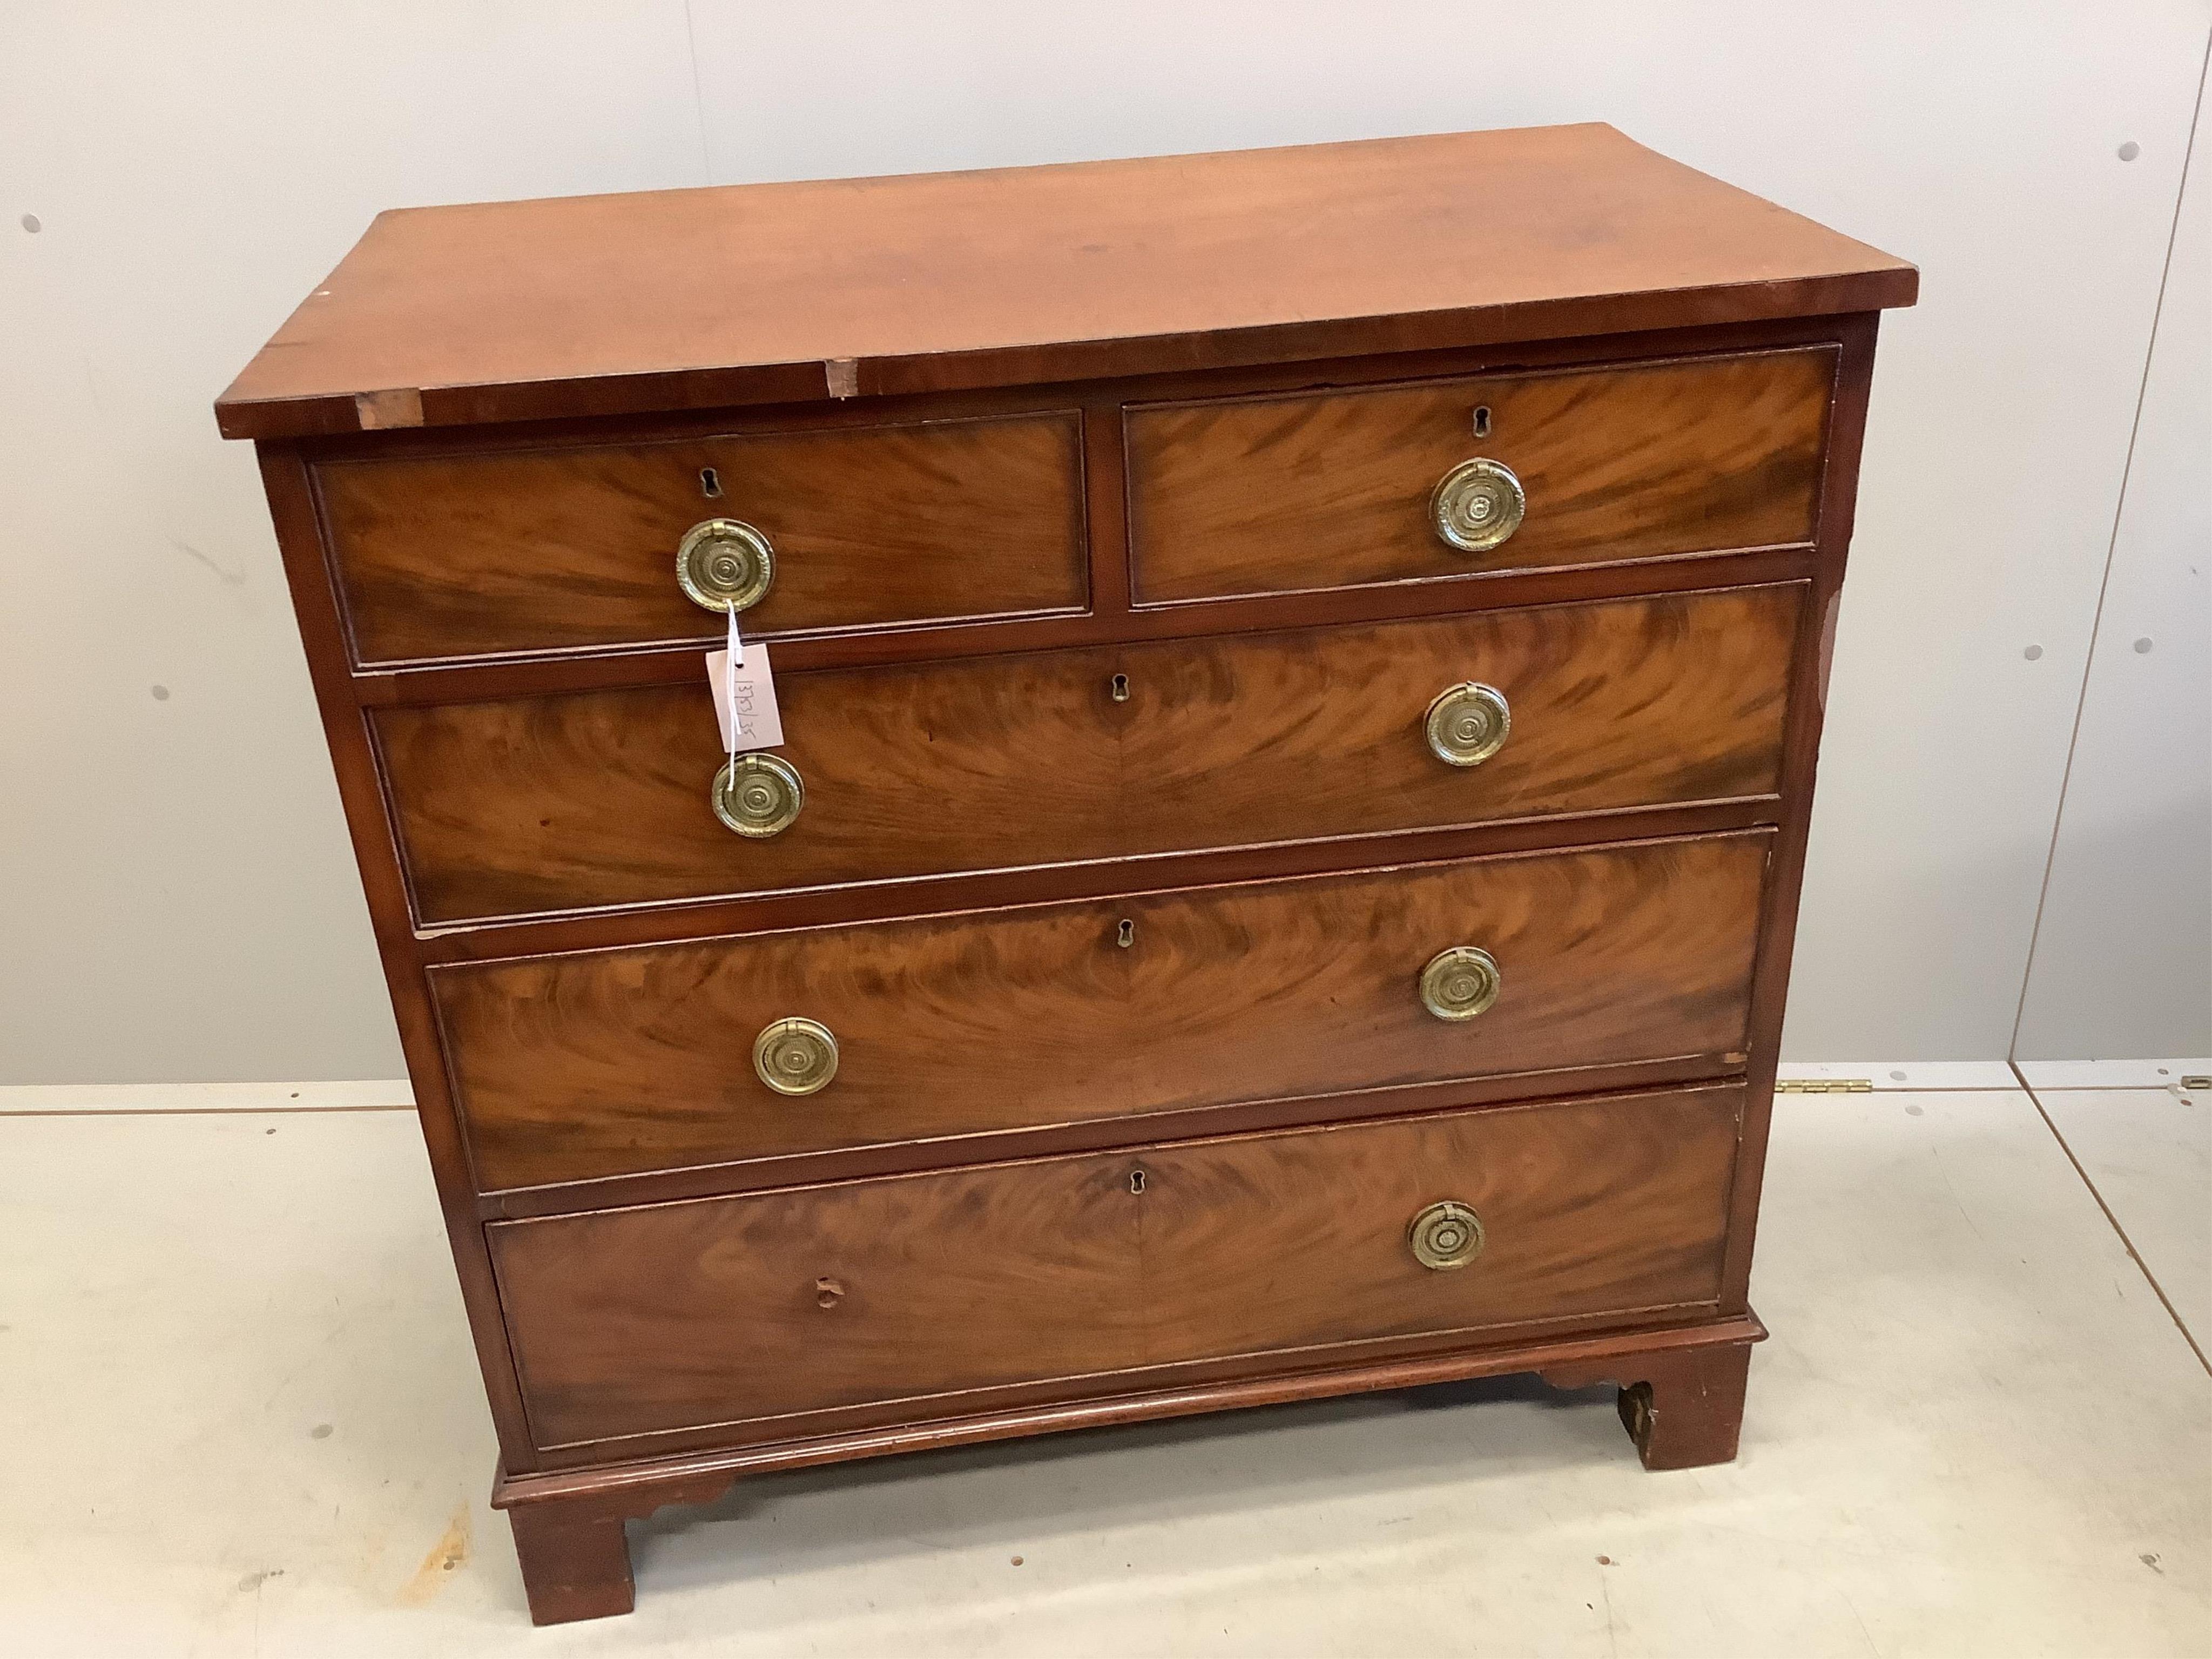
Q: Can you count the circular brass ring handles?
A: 7